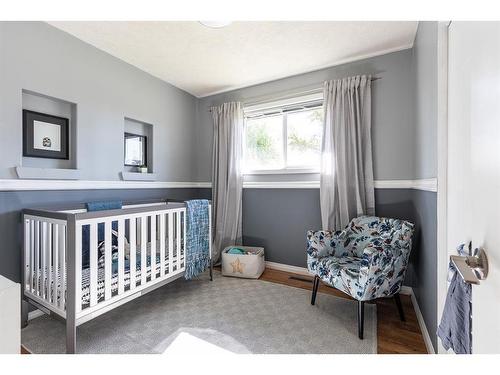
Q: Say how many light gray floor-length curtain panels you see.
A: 2